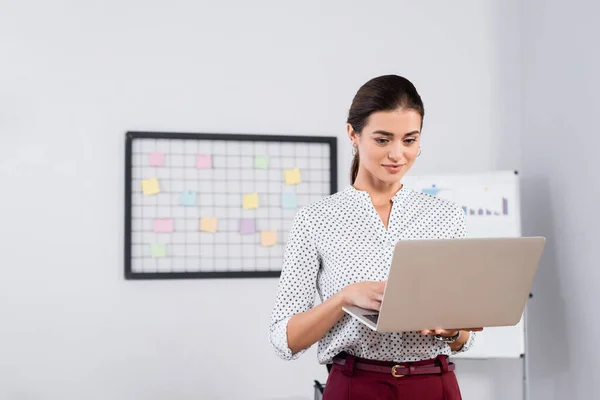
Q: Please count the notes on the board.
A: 13